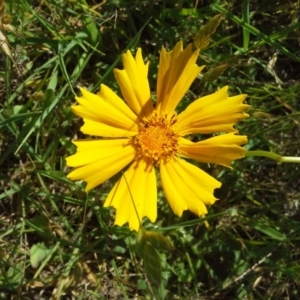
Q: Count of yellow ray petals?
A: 8